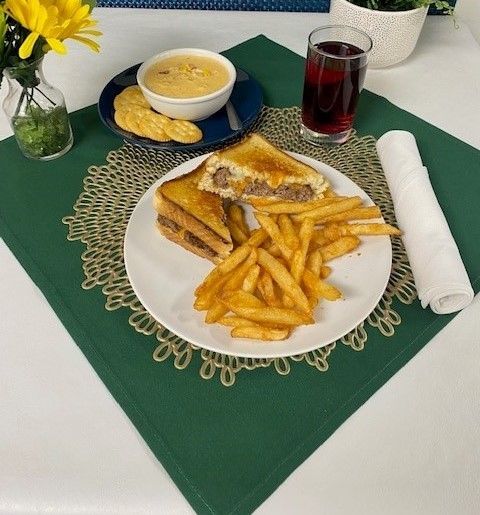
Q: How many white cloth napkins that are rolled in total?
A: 1